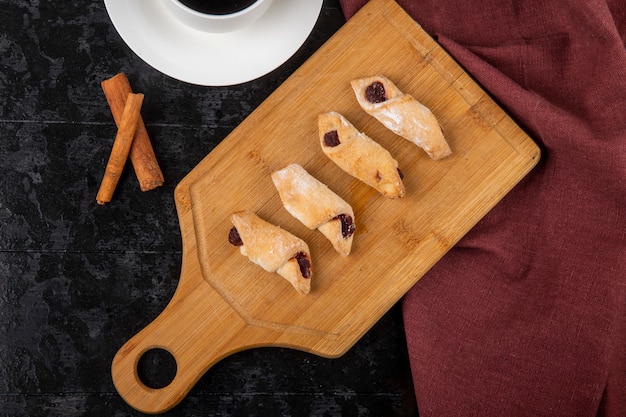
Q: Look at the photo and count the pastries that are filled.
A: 4